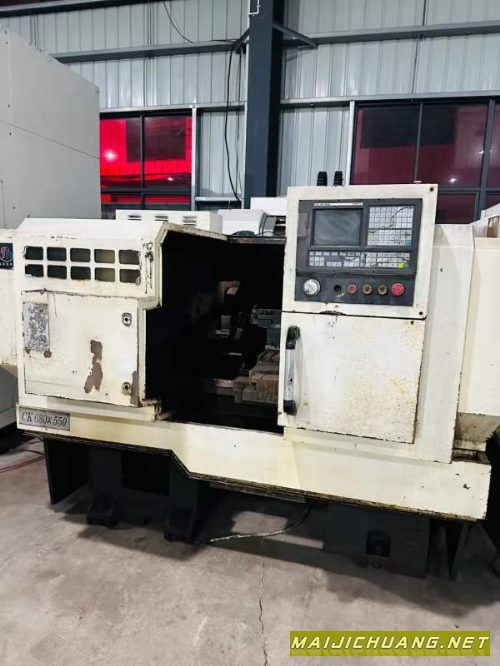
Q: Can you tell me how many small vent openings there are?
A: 10